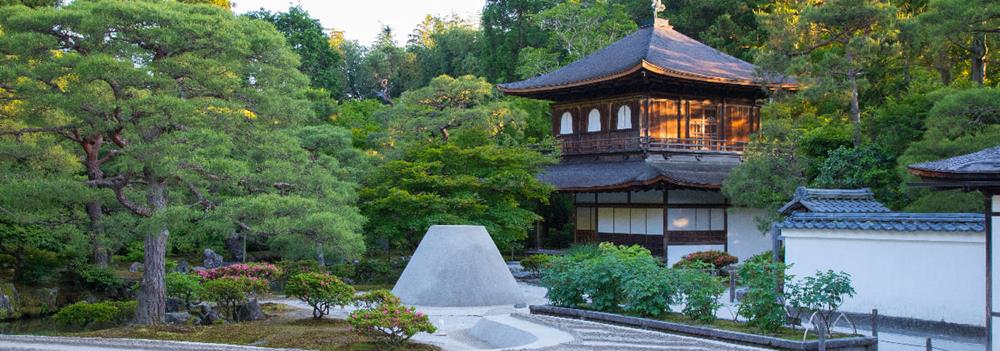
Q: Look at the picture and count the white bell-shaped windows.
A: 3